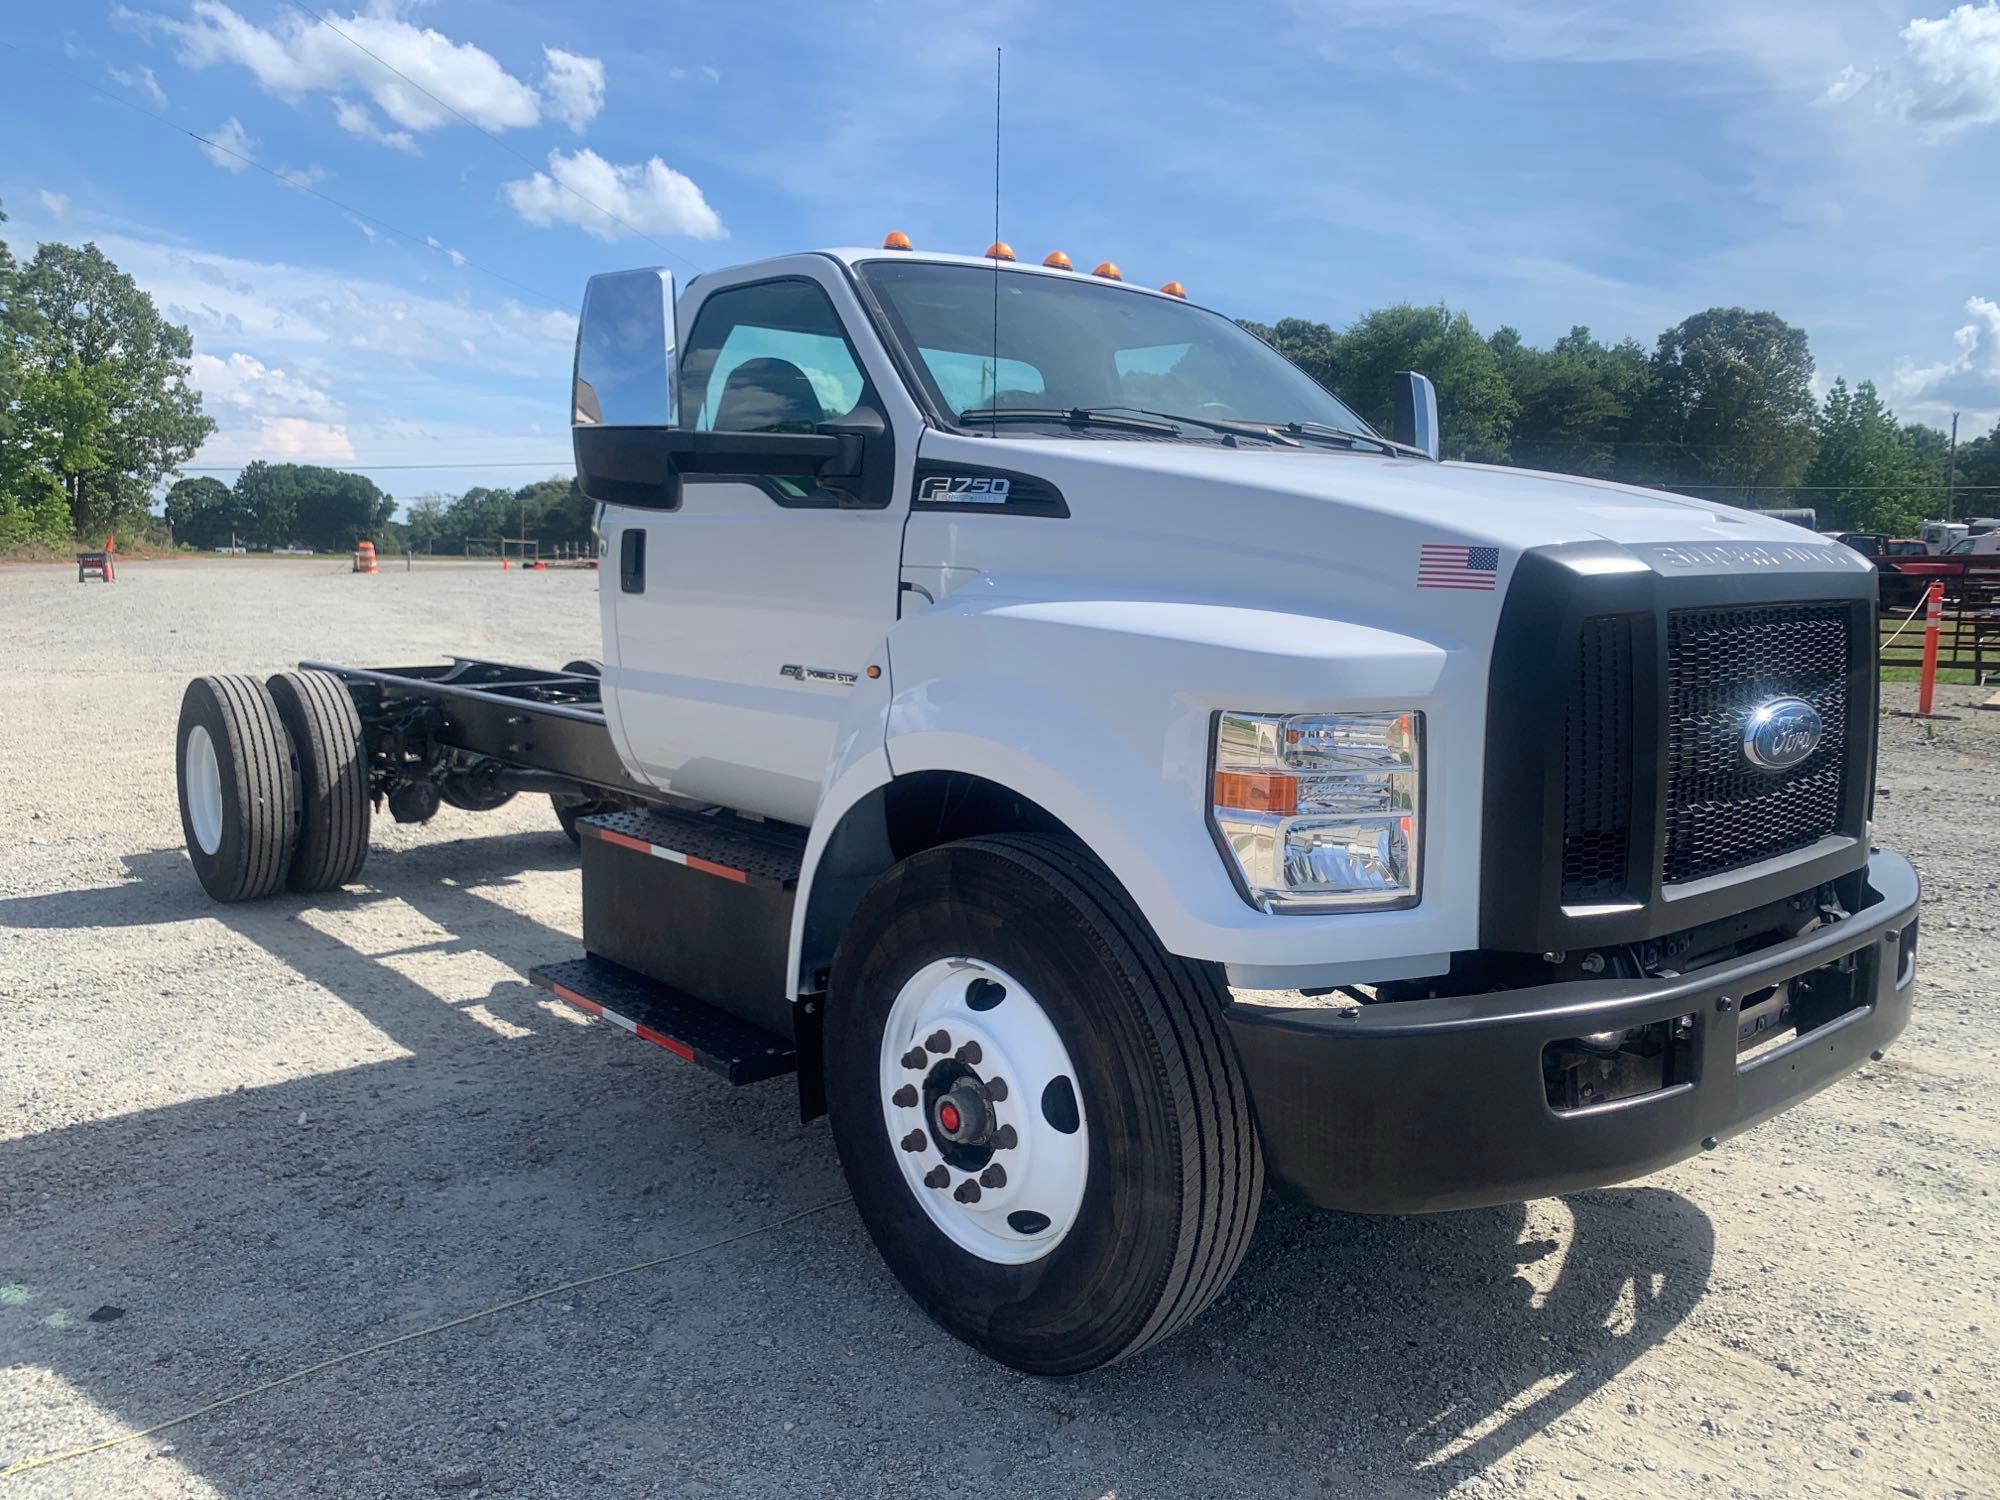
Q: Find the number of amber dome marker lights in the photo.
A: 5